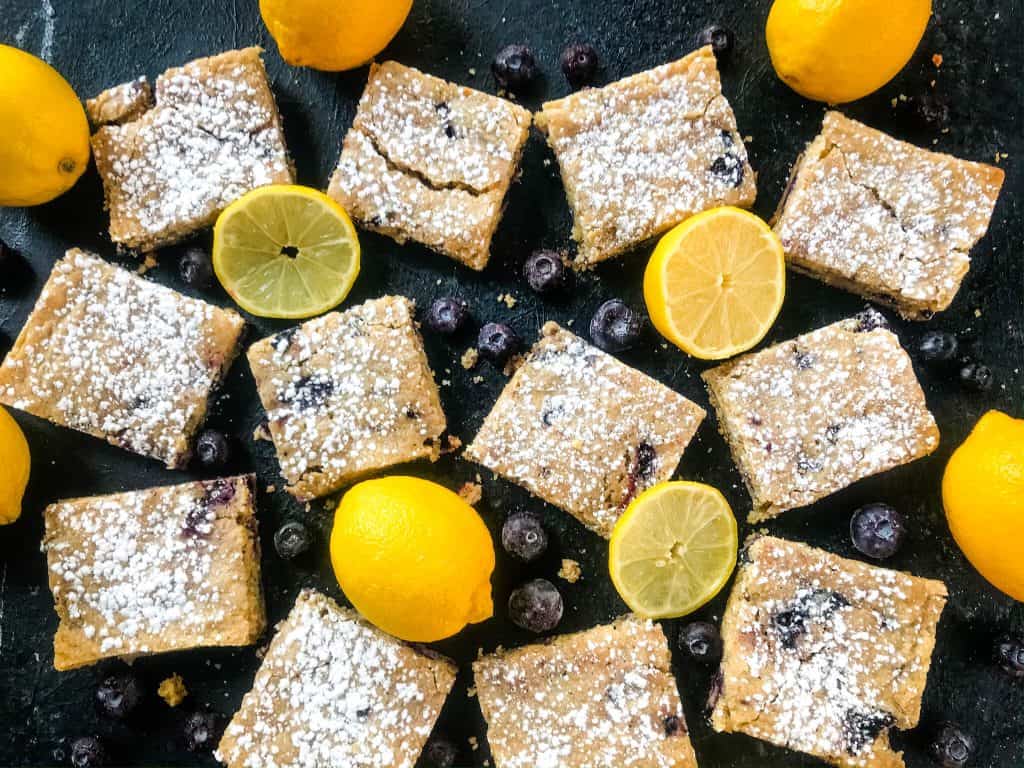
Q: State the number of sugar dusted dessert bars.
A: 12